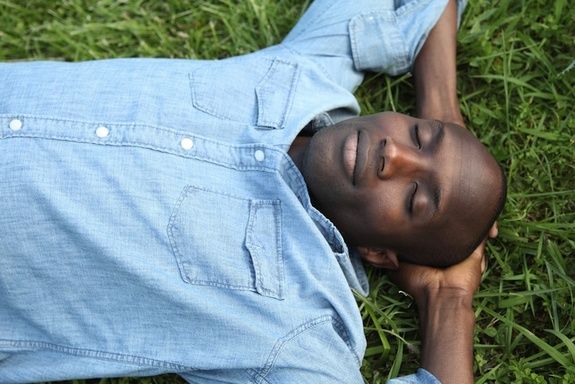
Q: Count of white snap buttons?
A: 4